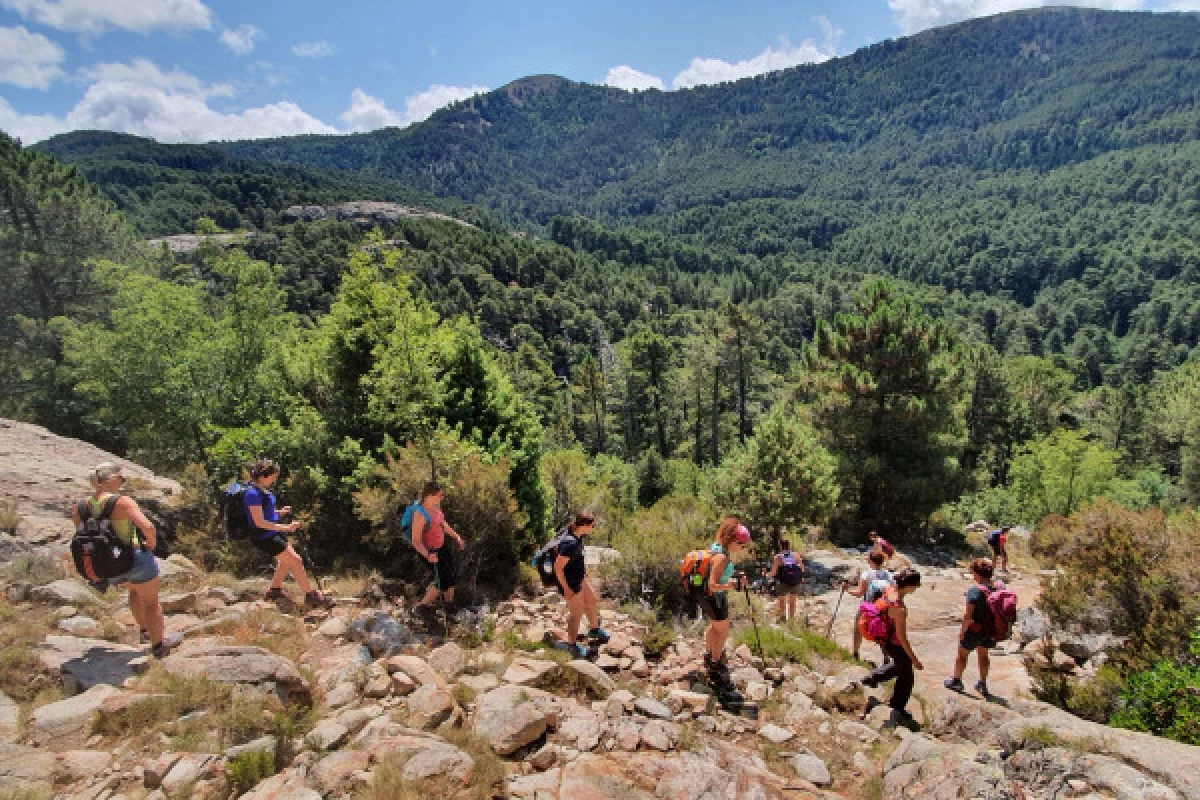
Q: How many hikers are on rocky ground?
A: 11